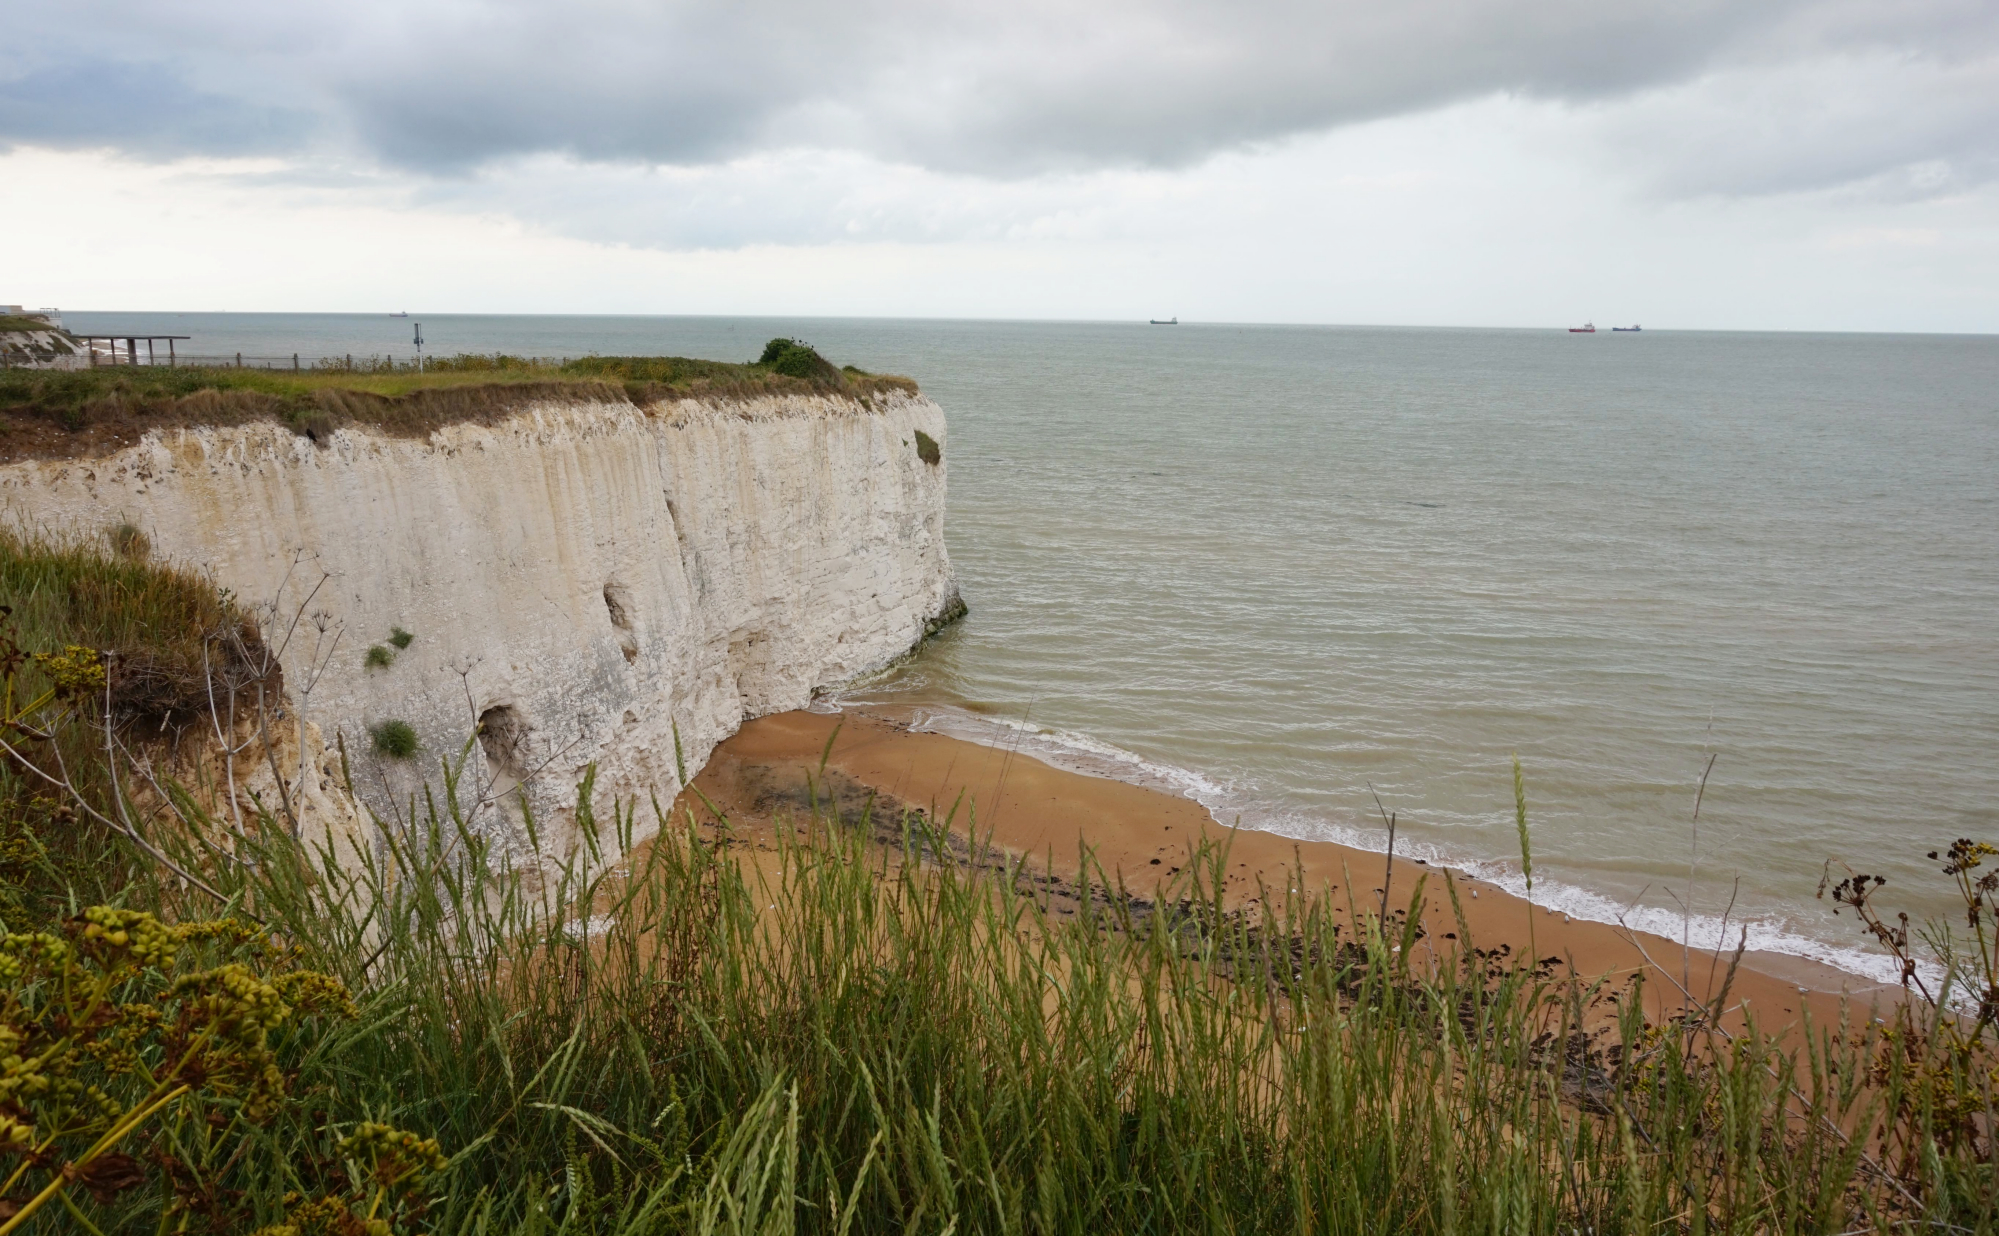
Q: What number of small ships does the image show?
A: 4